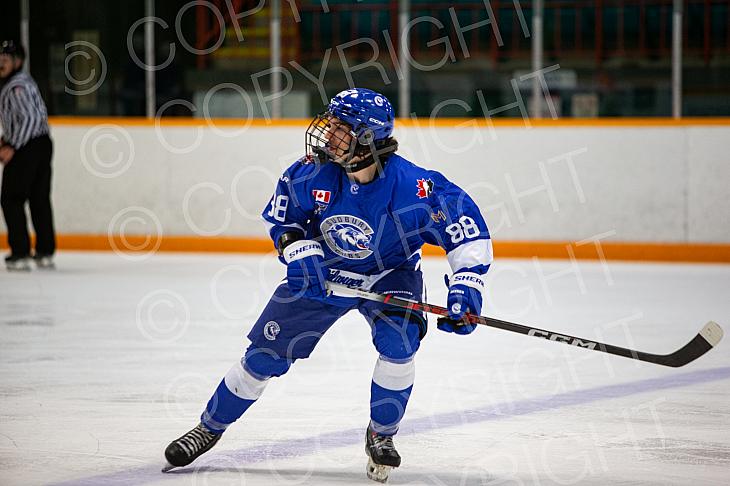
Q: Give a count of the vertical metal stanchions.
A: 6